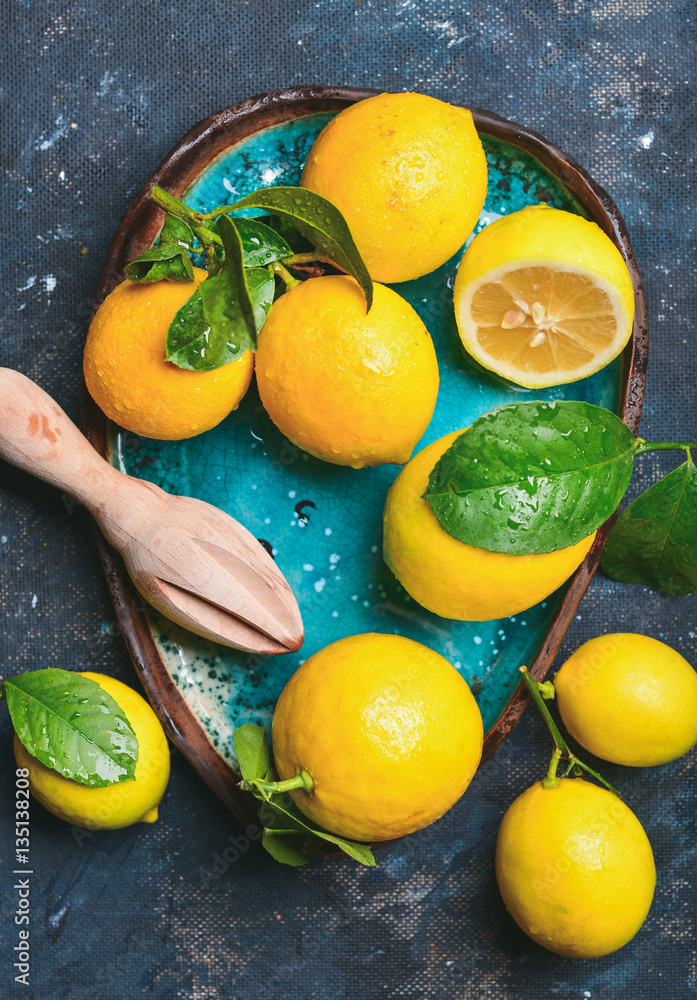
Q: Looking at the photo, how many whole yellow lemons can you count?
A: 8